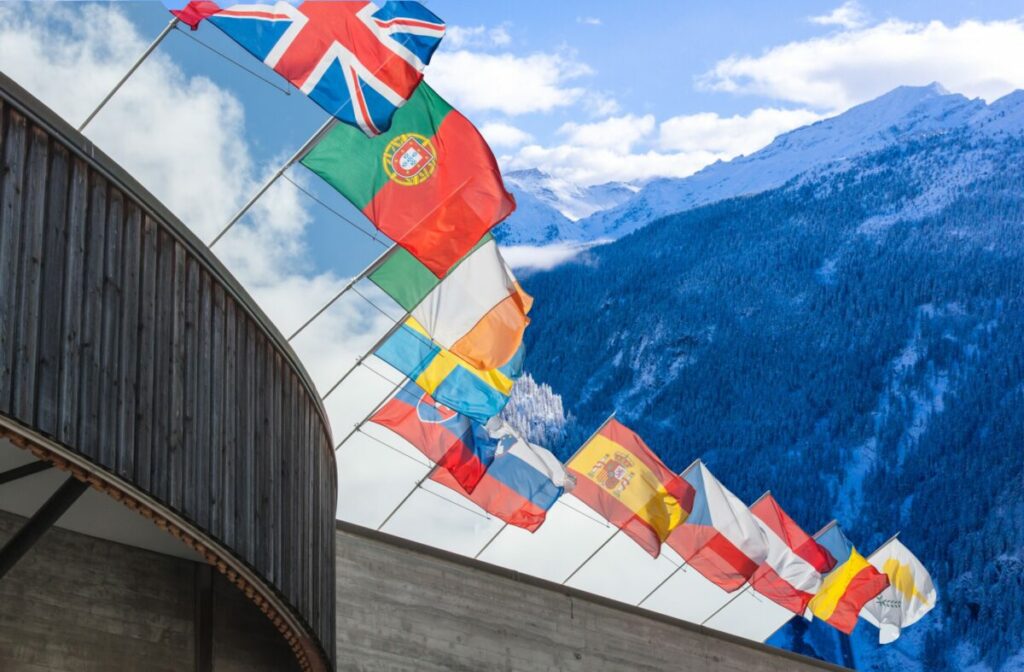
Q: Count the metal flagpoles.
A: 11